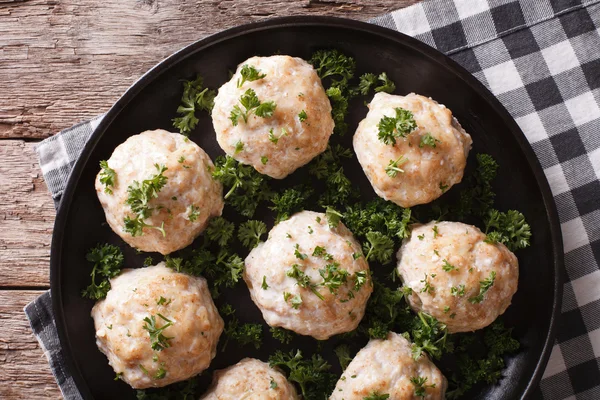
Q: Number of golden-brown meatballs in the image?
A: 8